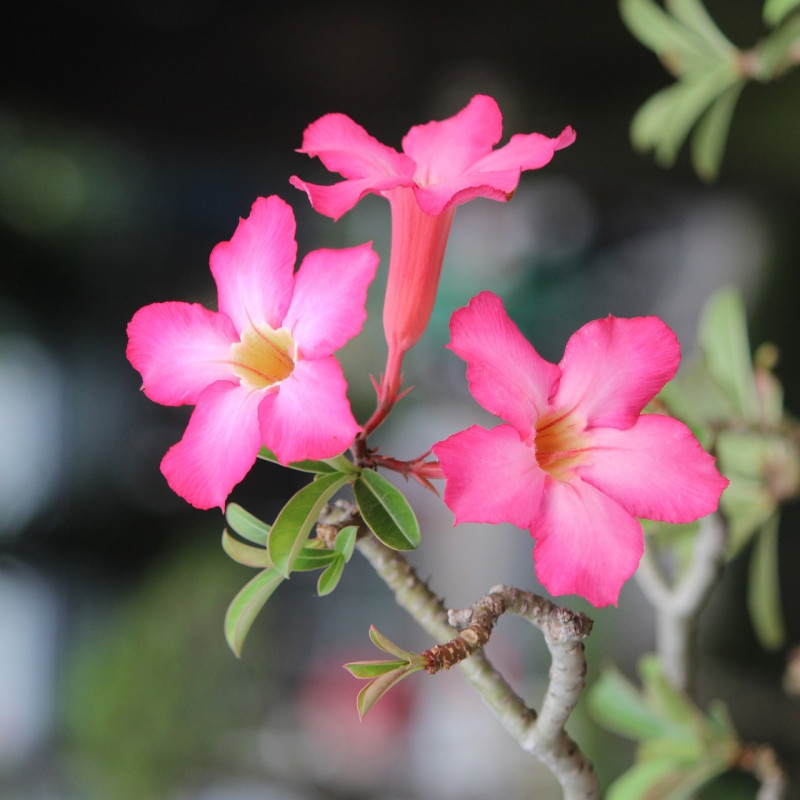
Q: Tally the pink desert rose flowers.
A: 3